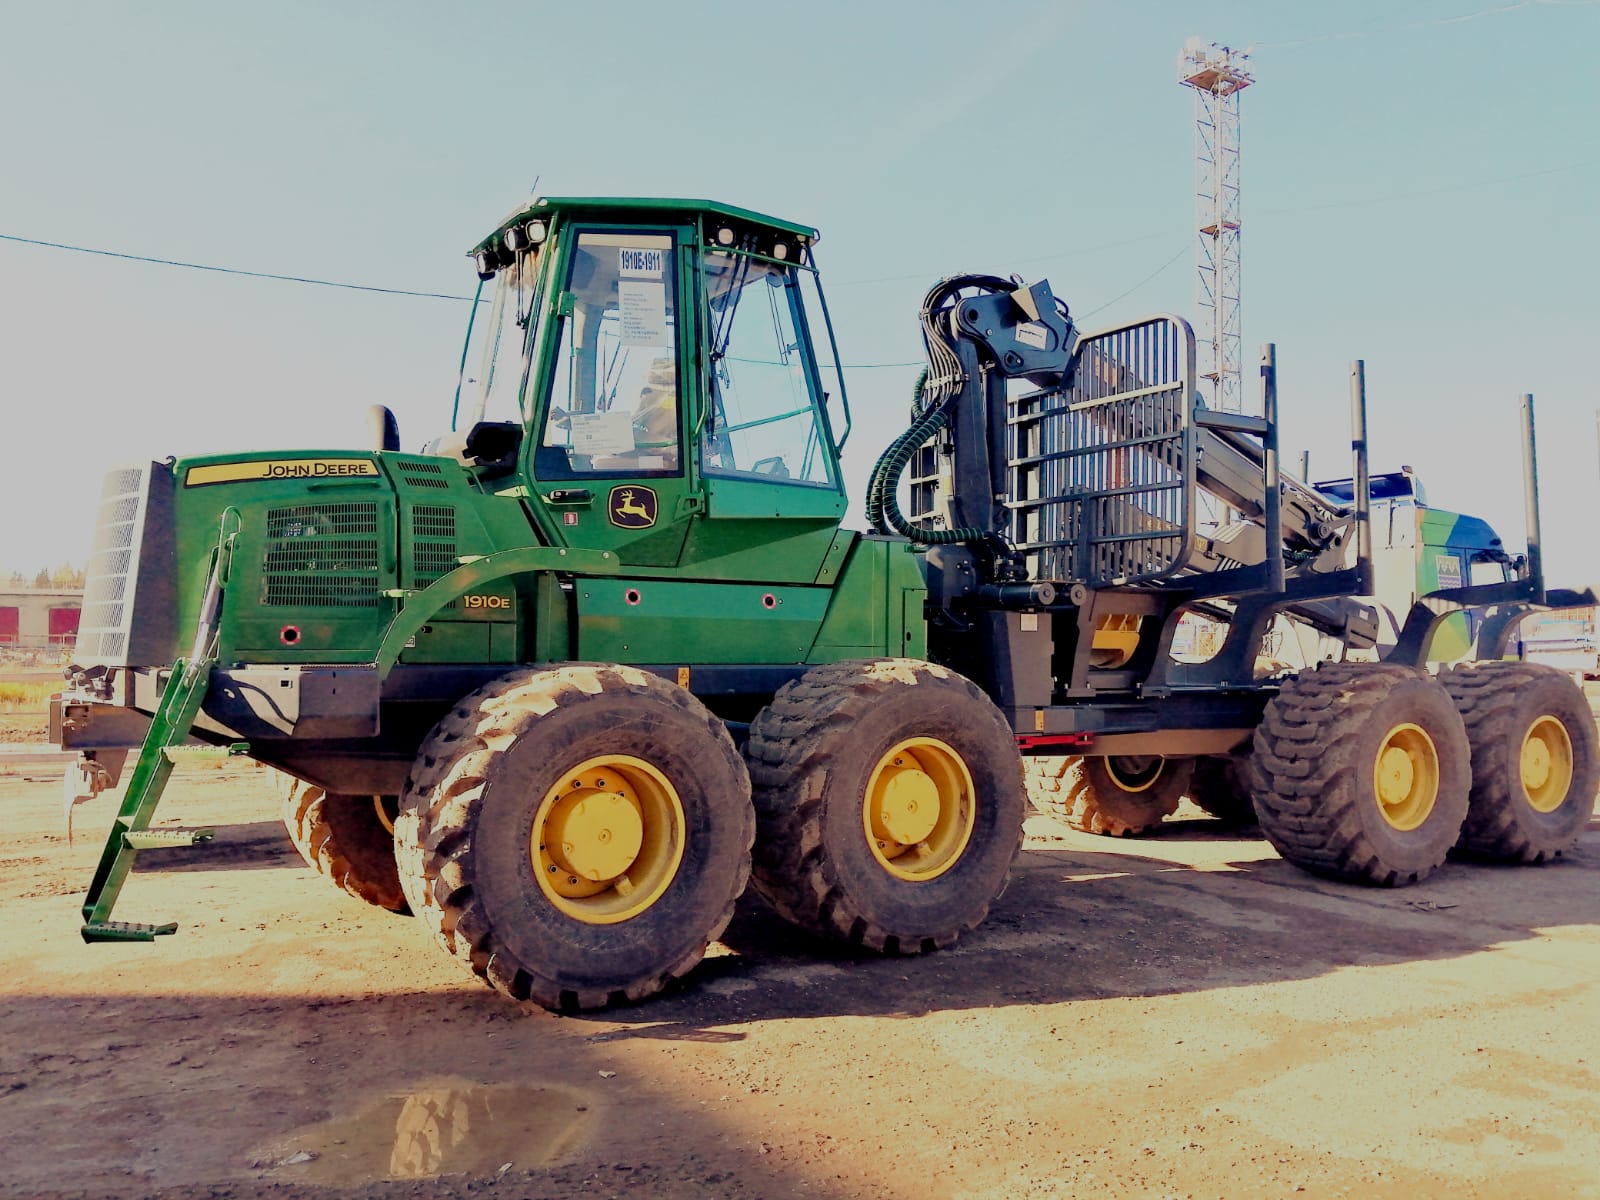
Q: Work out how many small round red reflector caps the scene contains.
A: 3